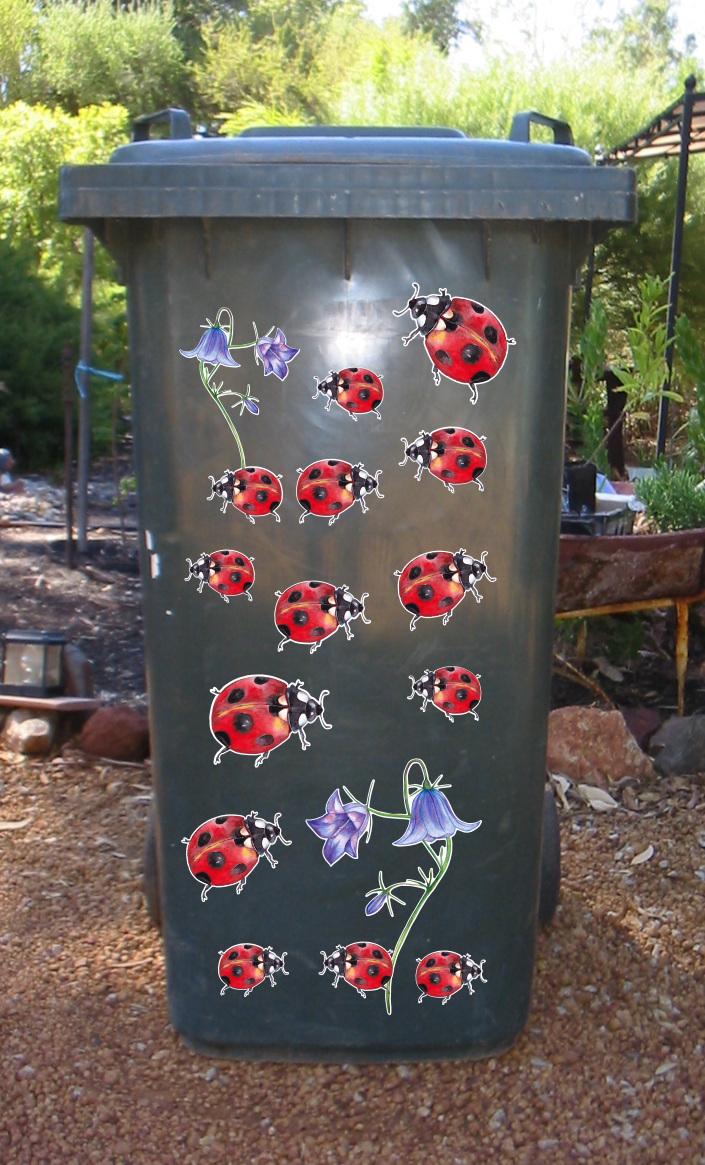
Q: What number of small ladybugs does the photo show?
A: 7